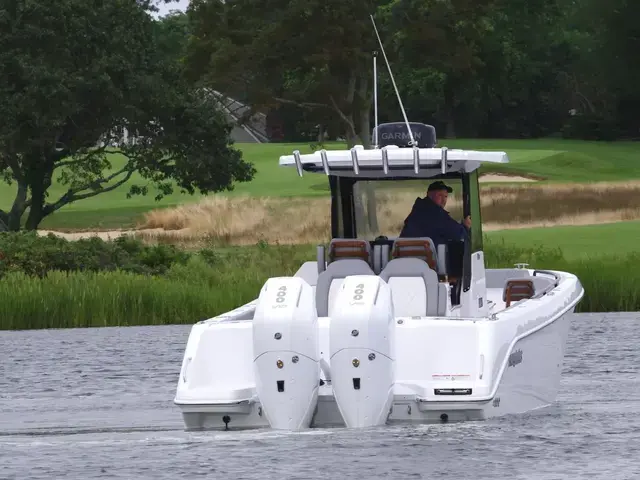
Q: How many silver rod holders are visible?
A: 6